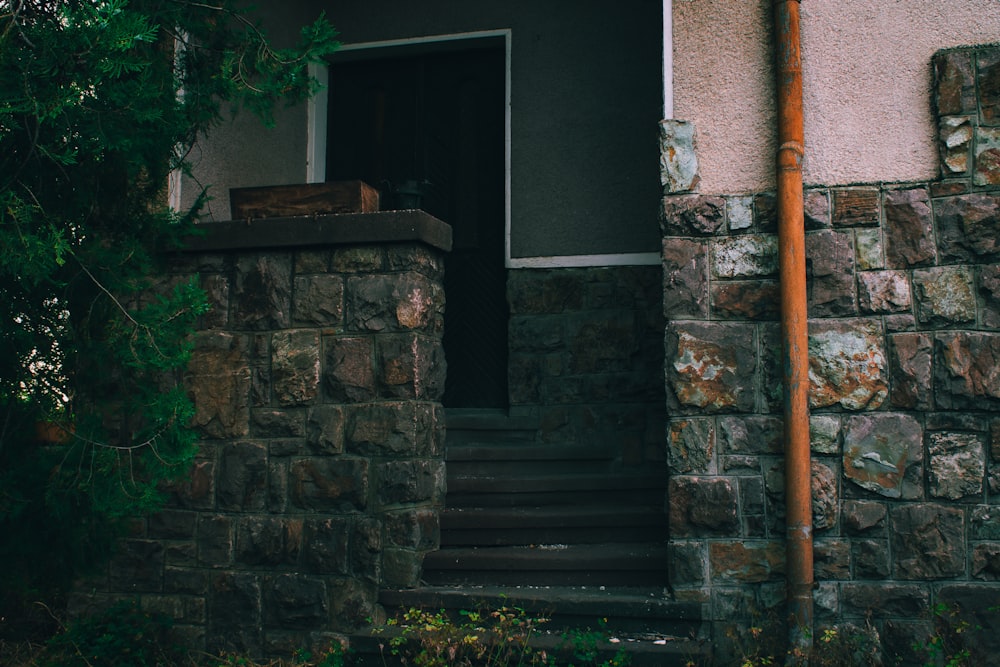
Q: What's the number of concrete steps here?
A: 7